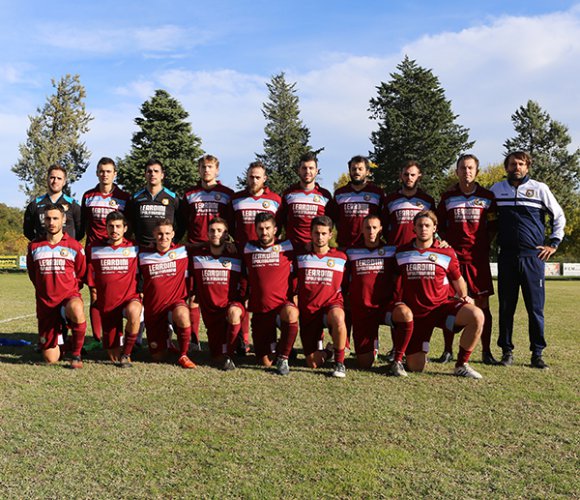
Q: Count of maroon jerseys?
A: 15